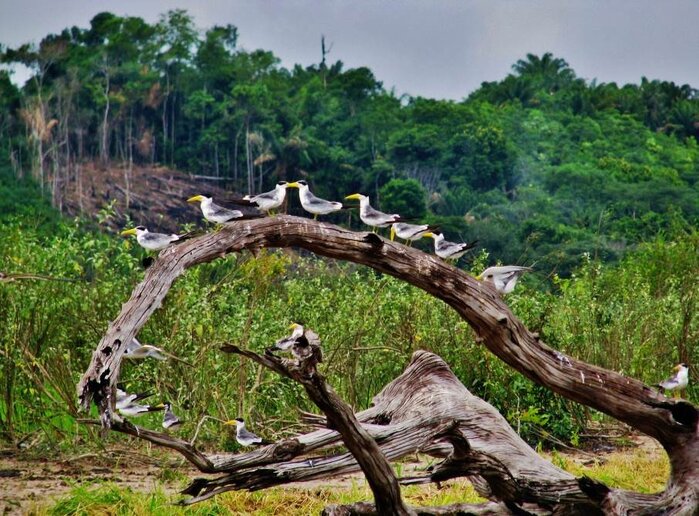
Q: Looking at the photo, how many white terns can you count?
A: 15